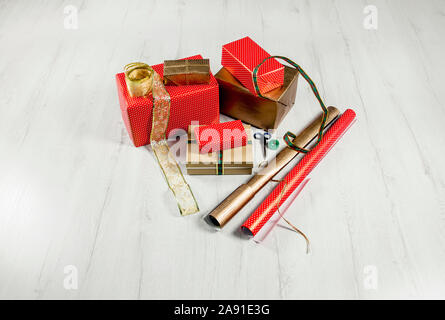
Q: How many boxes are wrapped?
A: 6